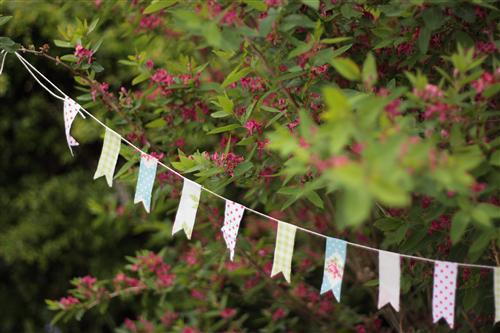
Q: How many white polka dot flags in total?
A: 3